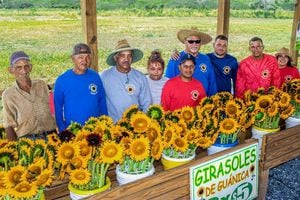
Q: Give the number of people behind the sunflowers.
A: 9